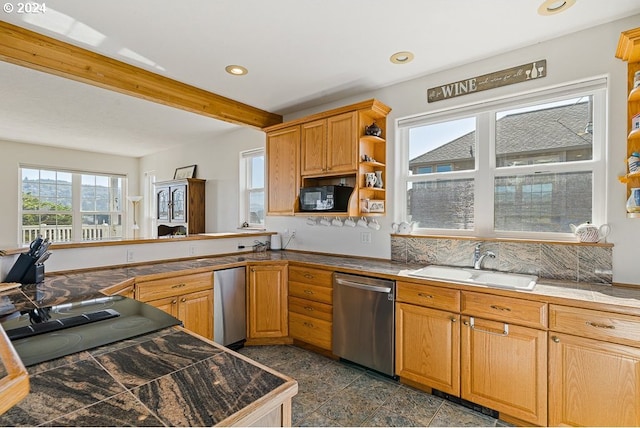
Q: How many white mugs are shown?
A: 6